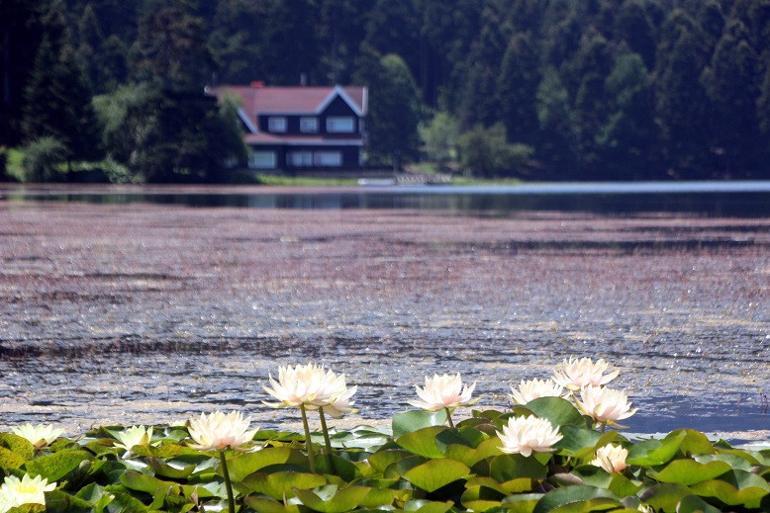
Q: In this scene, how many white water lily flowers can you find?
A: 12